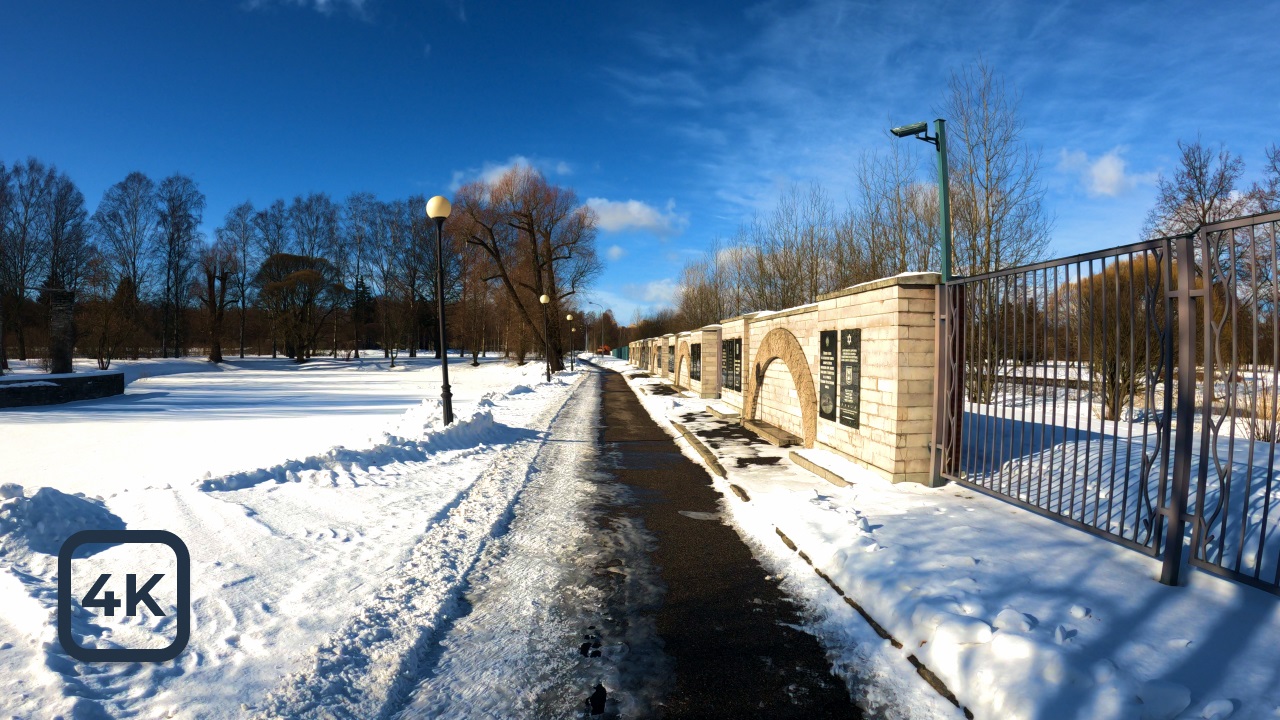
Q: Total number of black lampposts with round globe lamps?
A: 4